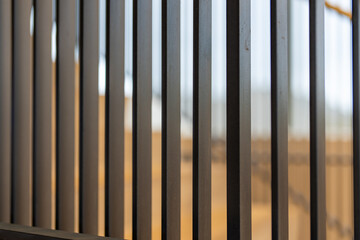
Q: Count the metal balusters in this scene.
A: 13